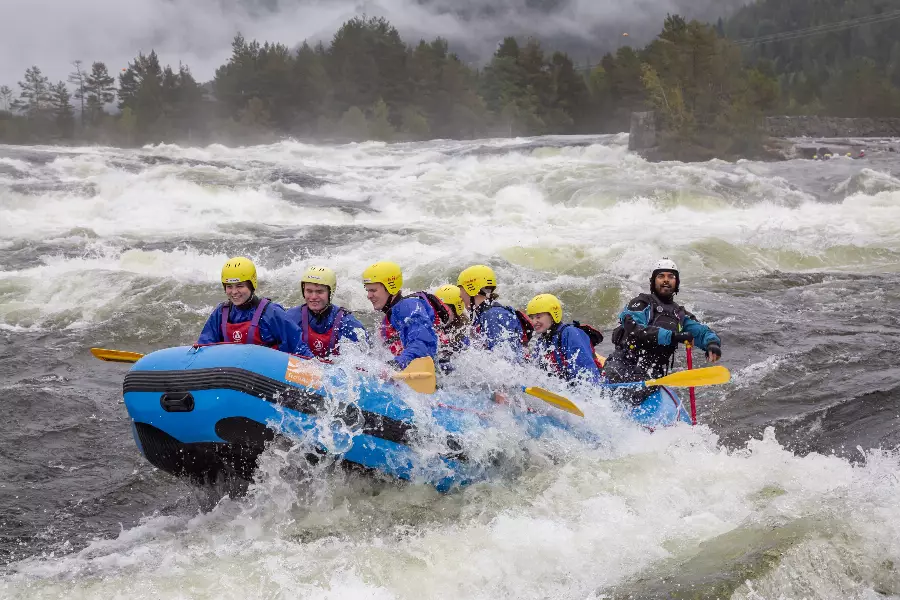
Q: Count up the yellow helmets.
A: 6